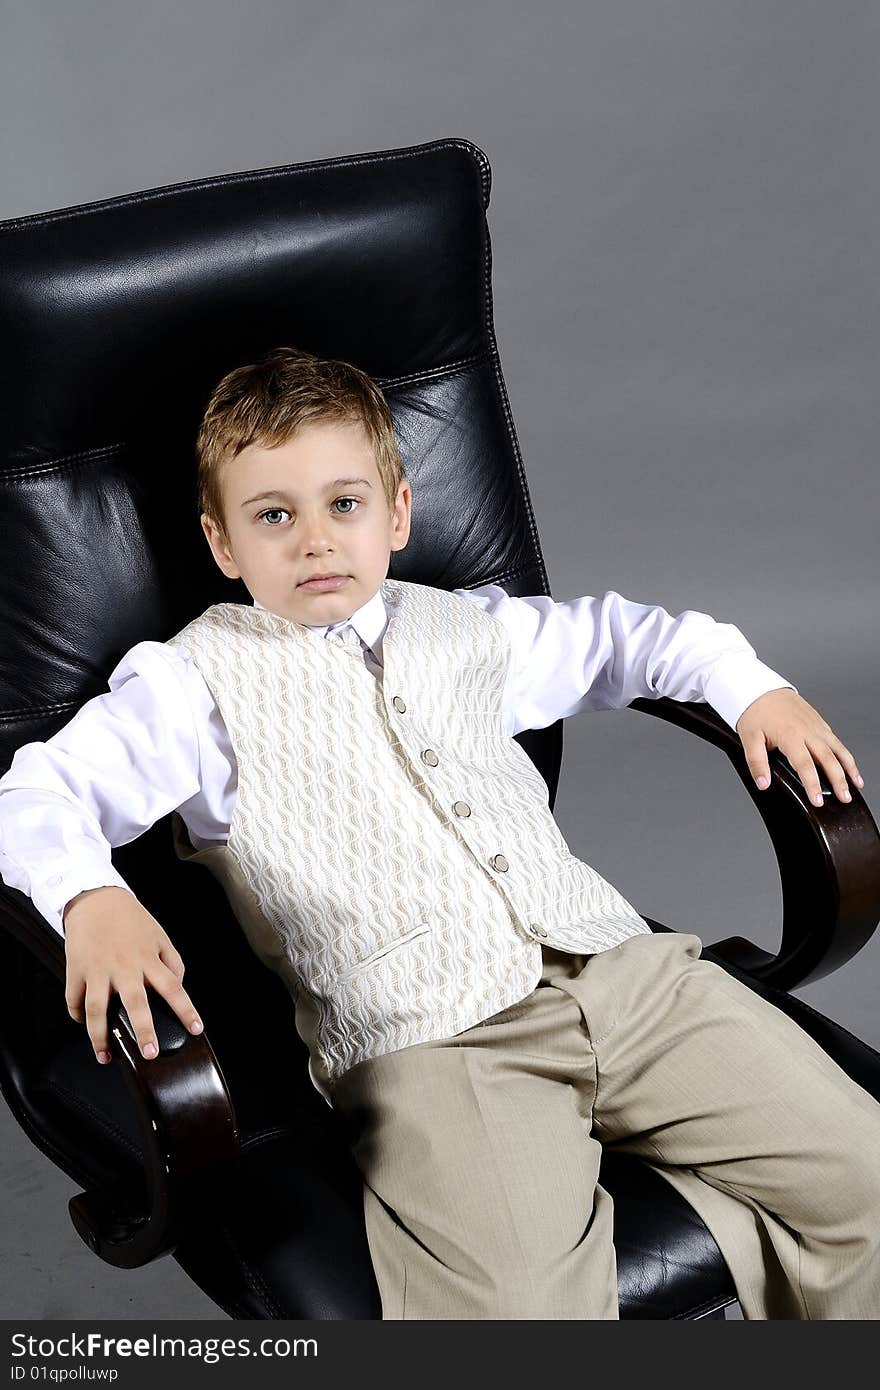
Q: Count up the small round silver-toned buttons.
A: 5